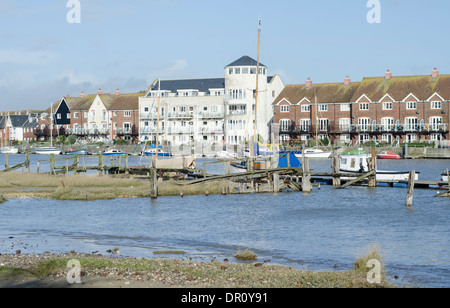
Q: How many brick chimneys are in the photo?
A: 7